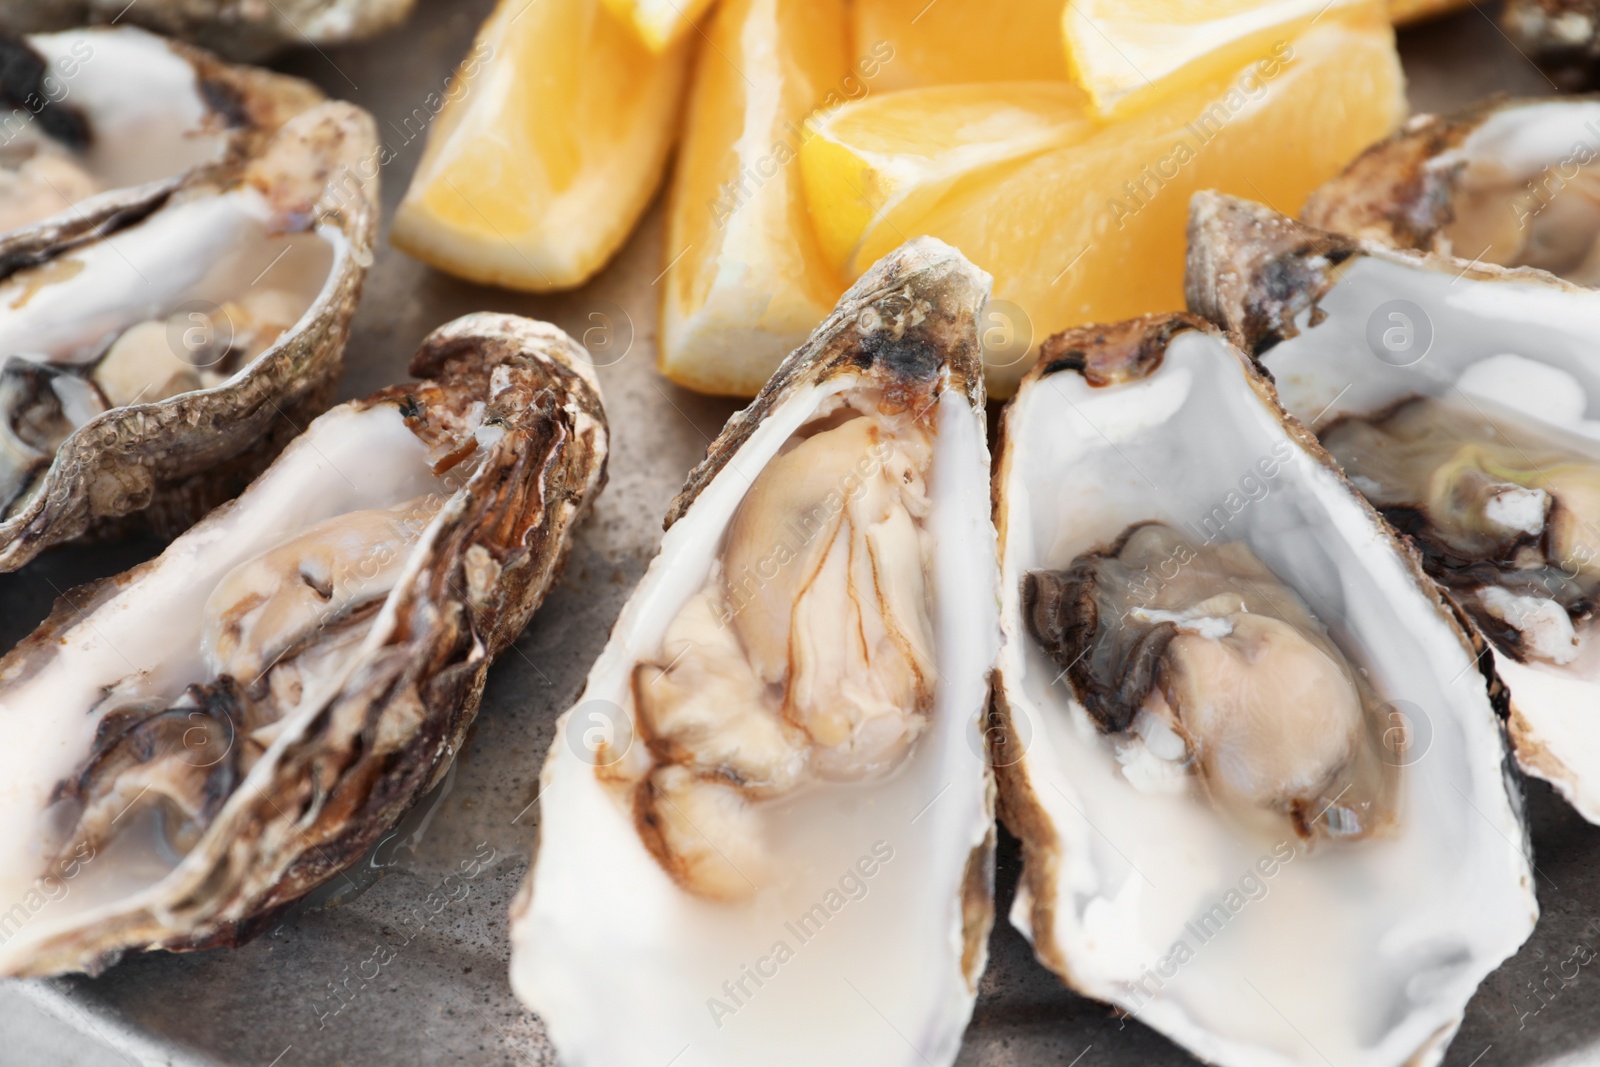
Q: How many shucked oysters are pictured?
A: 7